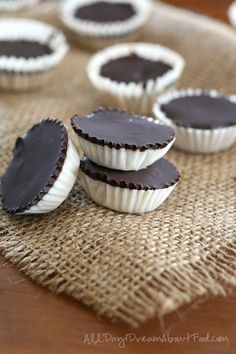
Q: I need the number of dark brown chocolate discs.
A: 7